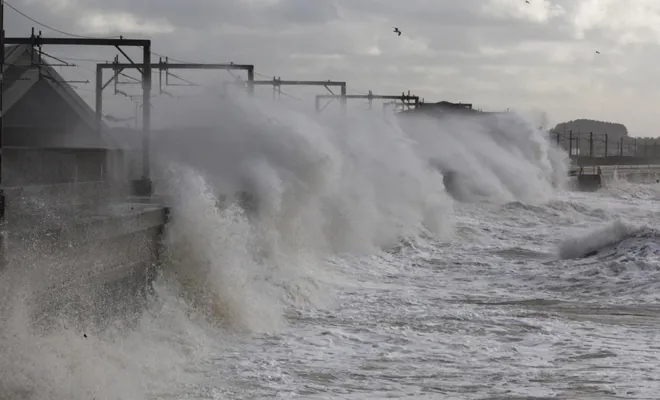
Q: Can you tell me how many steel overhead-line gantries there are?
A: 5